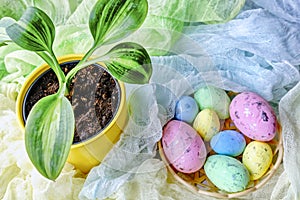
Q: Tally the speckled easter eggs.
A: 8